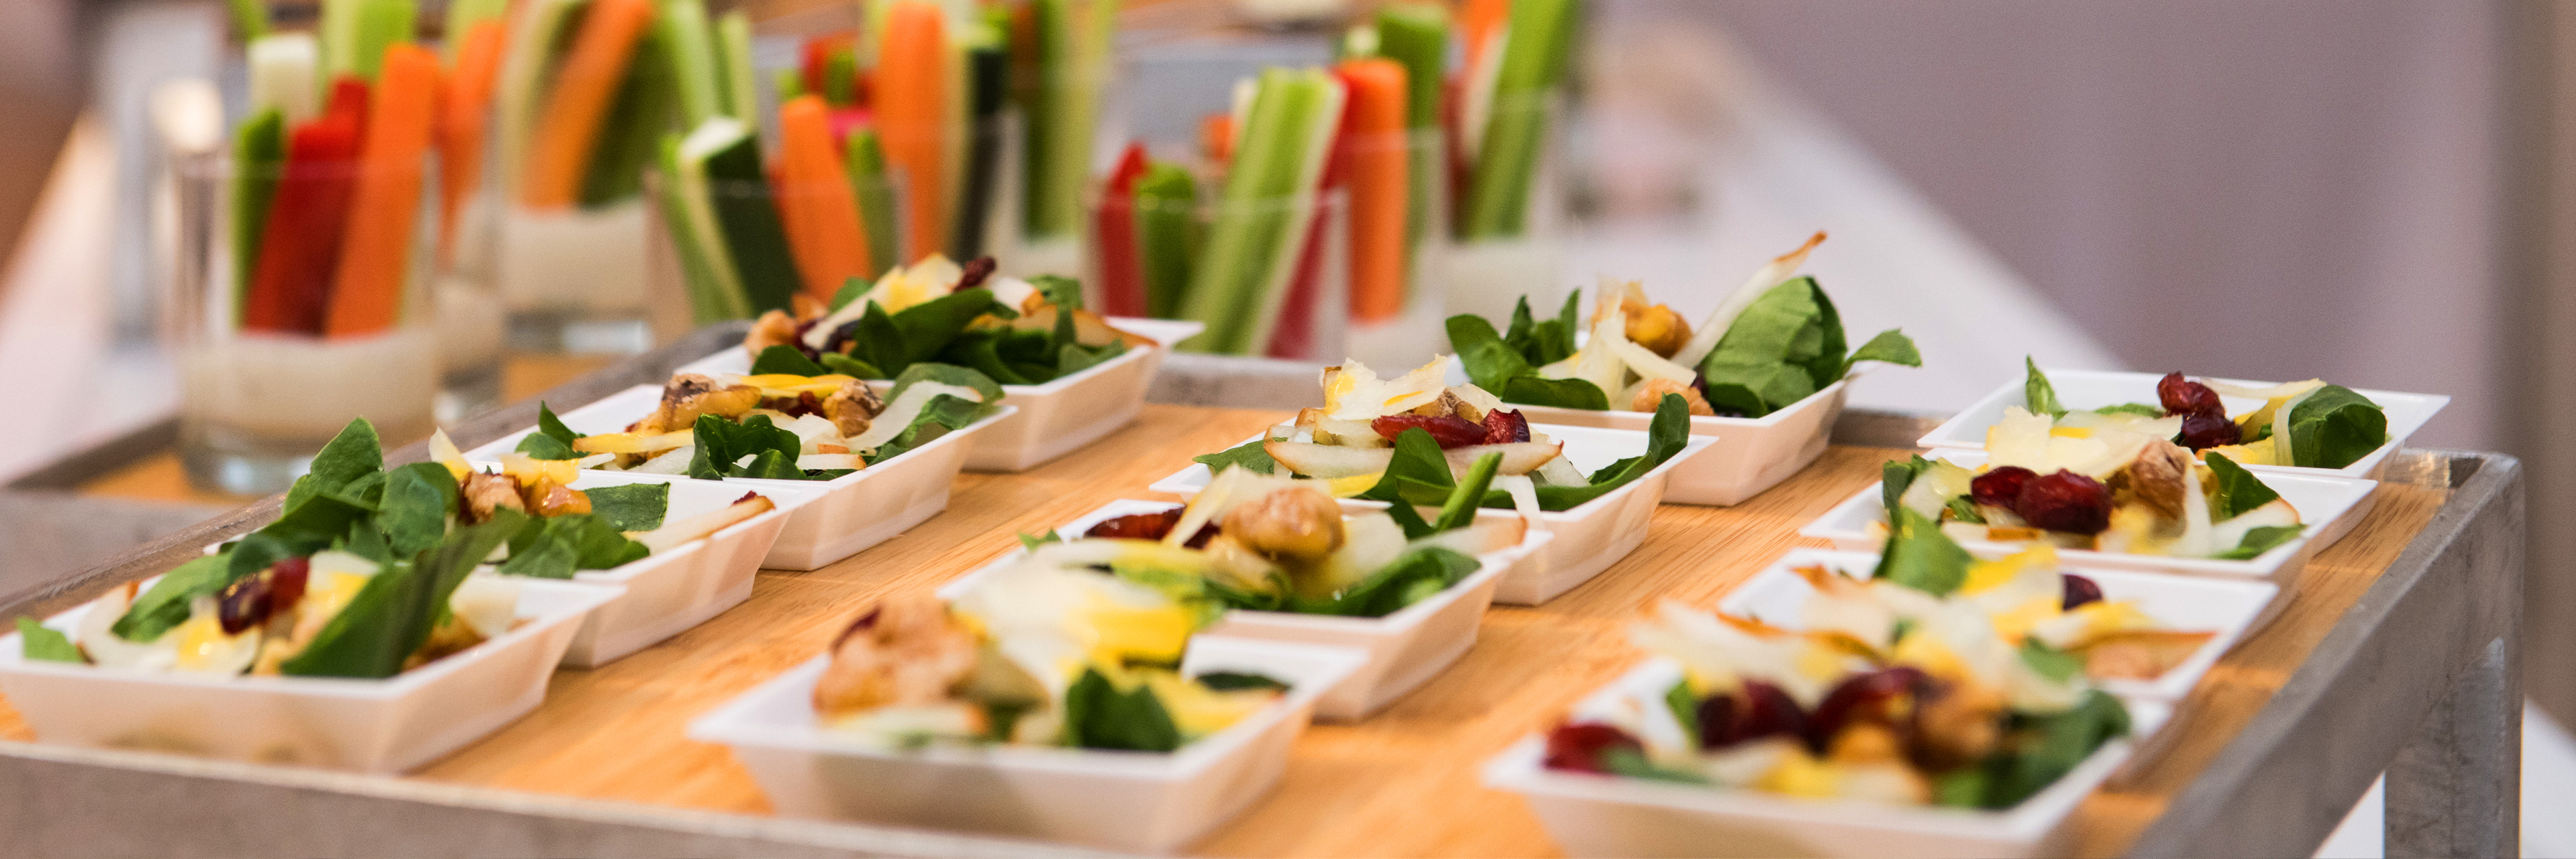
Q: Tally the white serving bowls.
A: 12